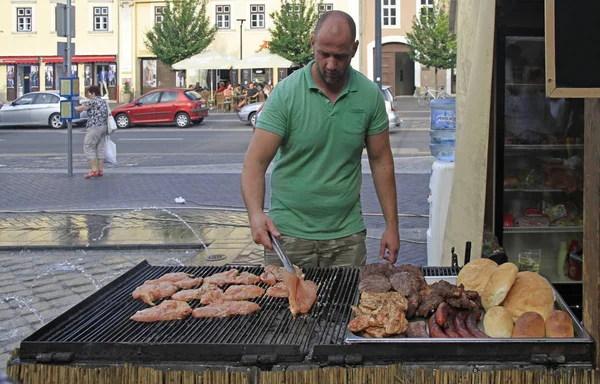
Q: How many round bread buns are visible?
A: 6